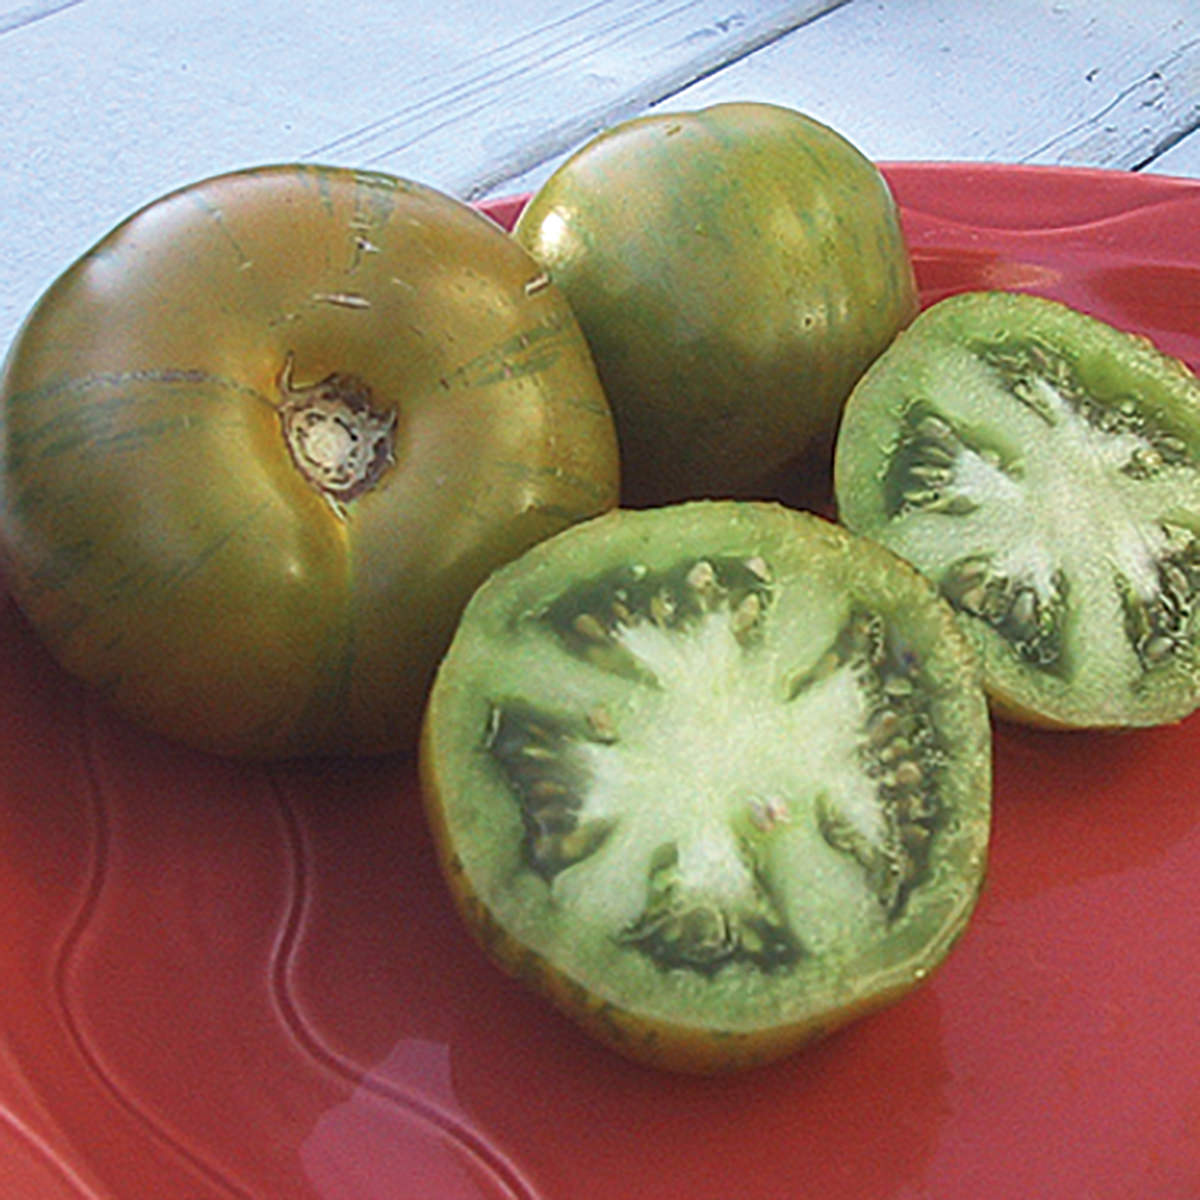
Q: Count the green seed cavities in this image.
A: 8